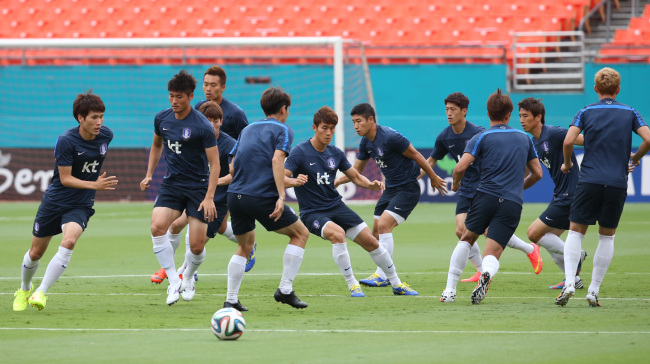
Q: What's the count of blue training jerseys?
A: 11